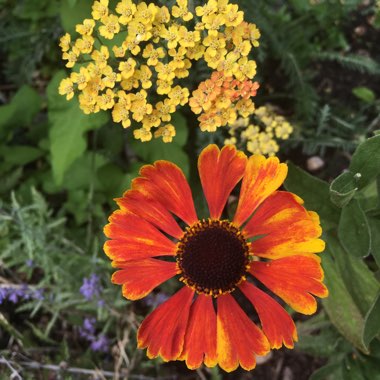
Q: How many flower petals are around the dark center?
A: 13